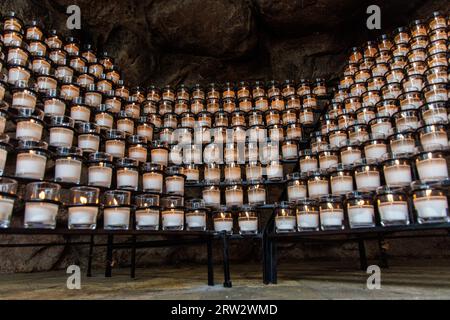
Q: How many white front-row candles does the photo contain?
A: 15